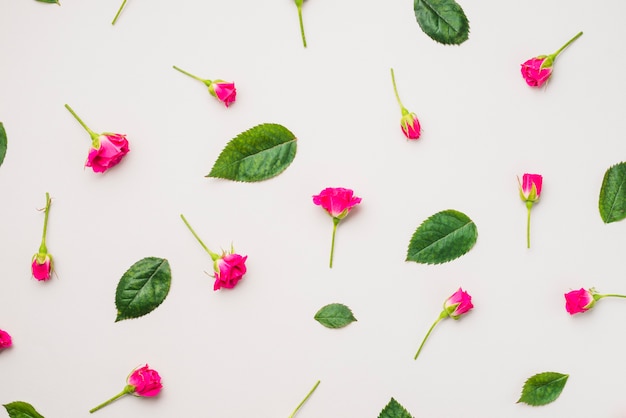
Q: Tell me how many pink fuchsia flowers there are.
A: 12